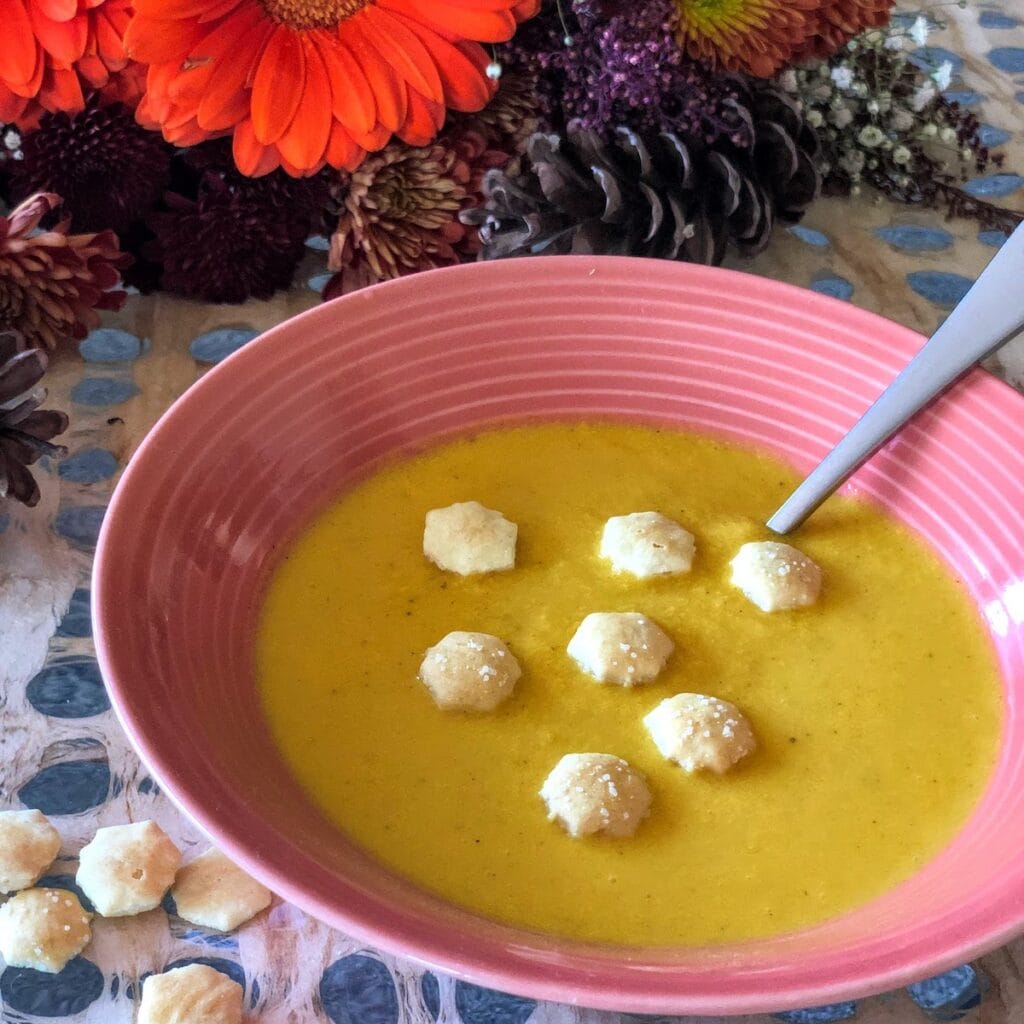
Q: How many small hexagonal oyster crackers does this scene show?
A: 12